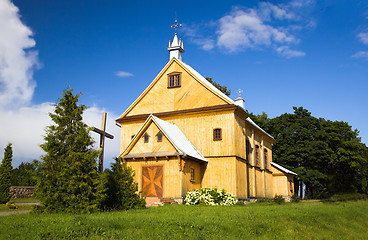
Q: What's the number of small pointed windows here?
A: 2